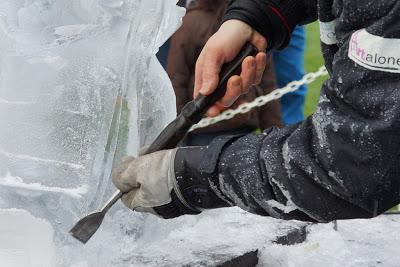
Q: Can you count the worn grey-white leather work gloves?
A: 1